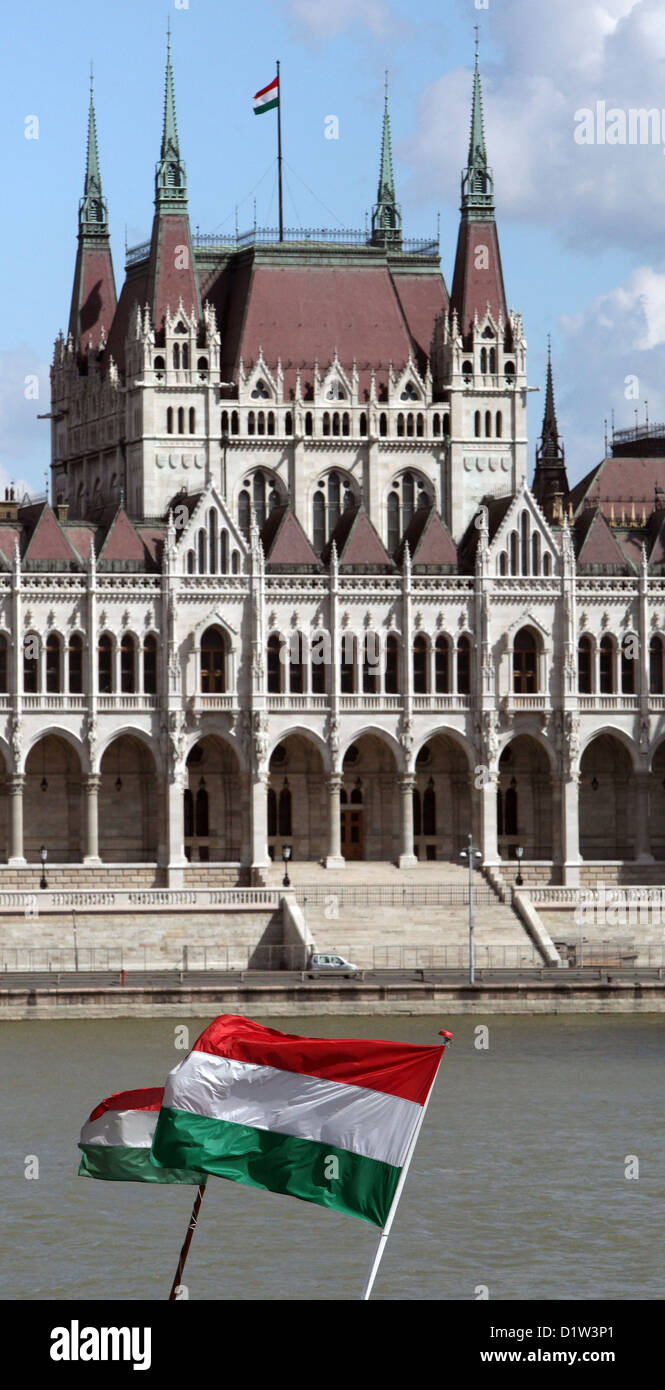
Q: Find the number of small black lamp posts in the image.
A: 3